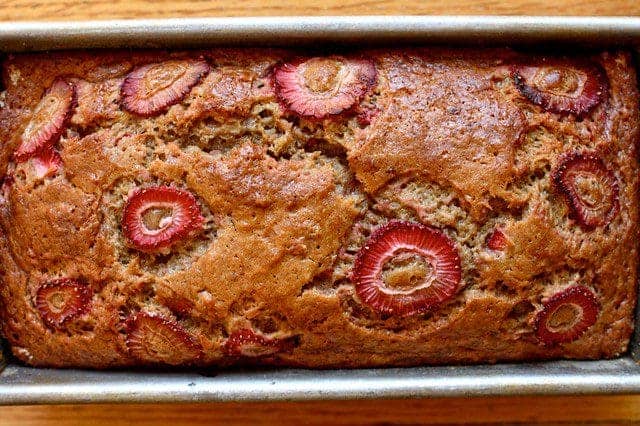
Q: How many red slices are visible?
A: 11